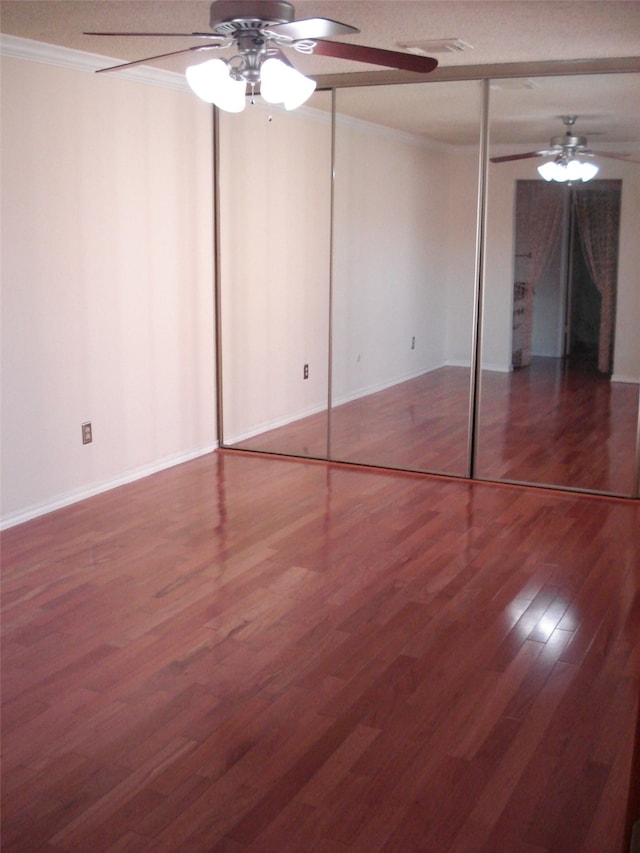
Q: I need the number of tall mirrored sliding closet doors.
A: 3